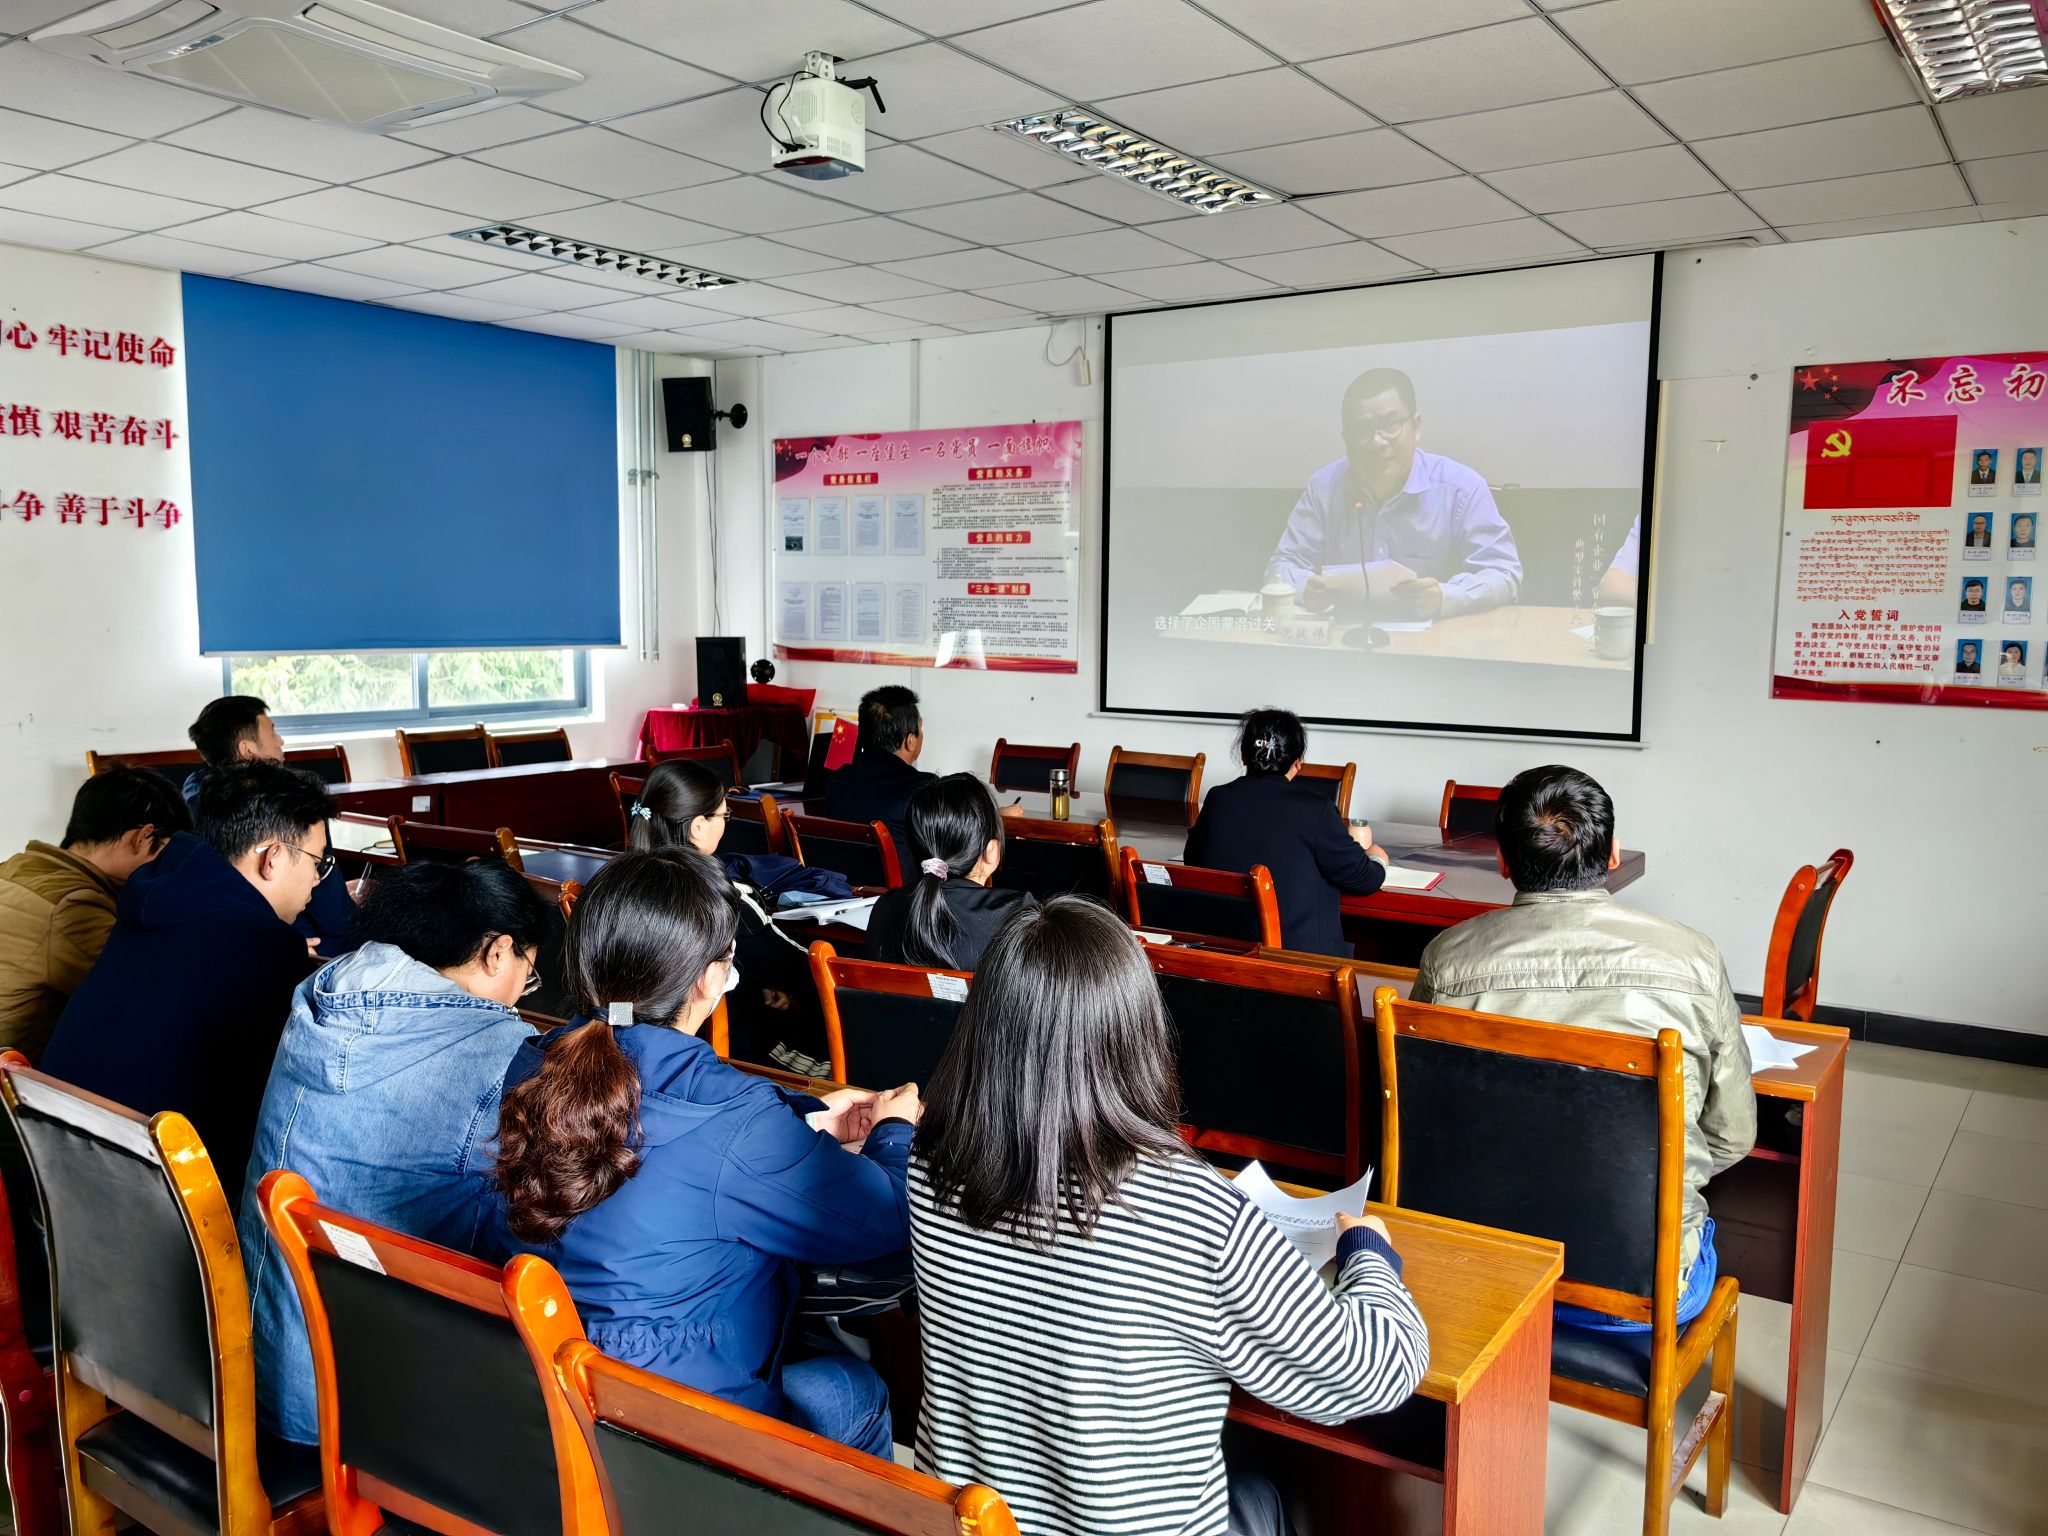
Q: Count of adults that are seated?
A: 11